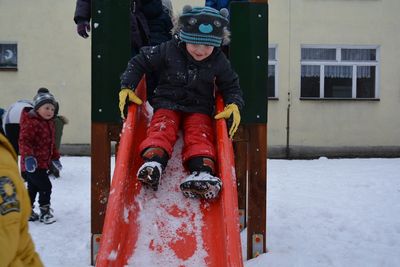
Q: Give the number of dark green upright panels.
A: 2